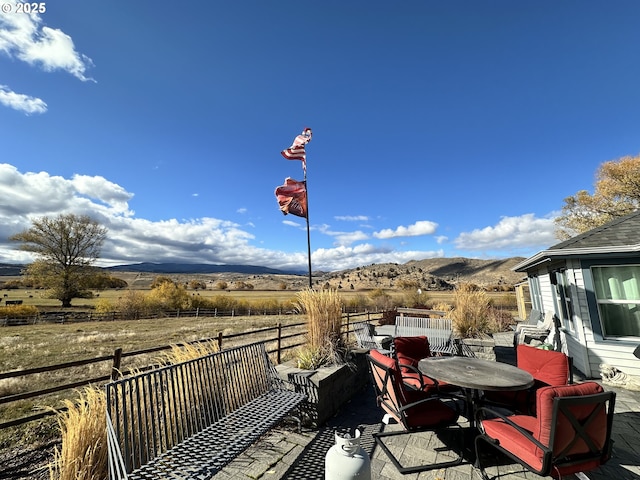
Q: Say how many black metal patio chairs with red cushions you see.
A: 4